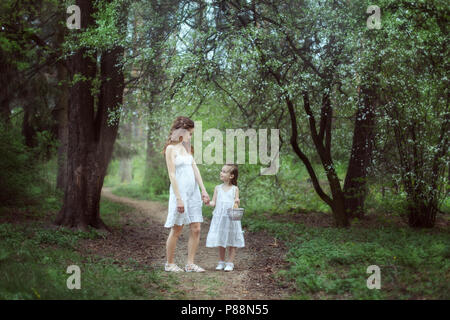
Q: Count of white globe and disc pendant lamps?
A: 0